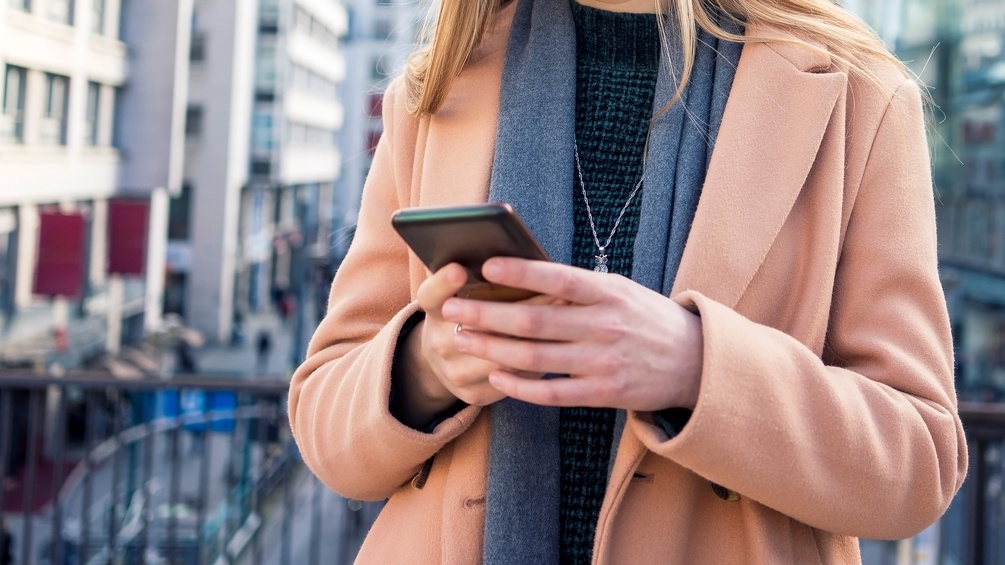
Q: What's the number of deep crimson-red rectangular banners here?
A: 2